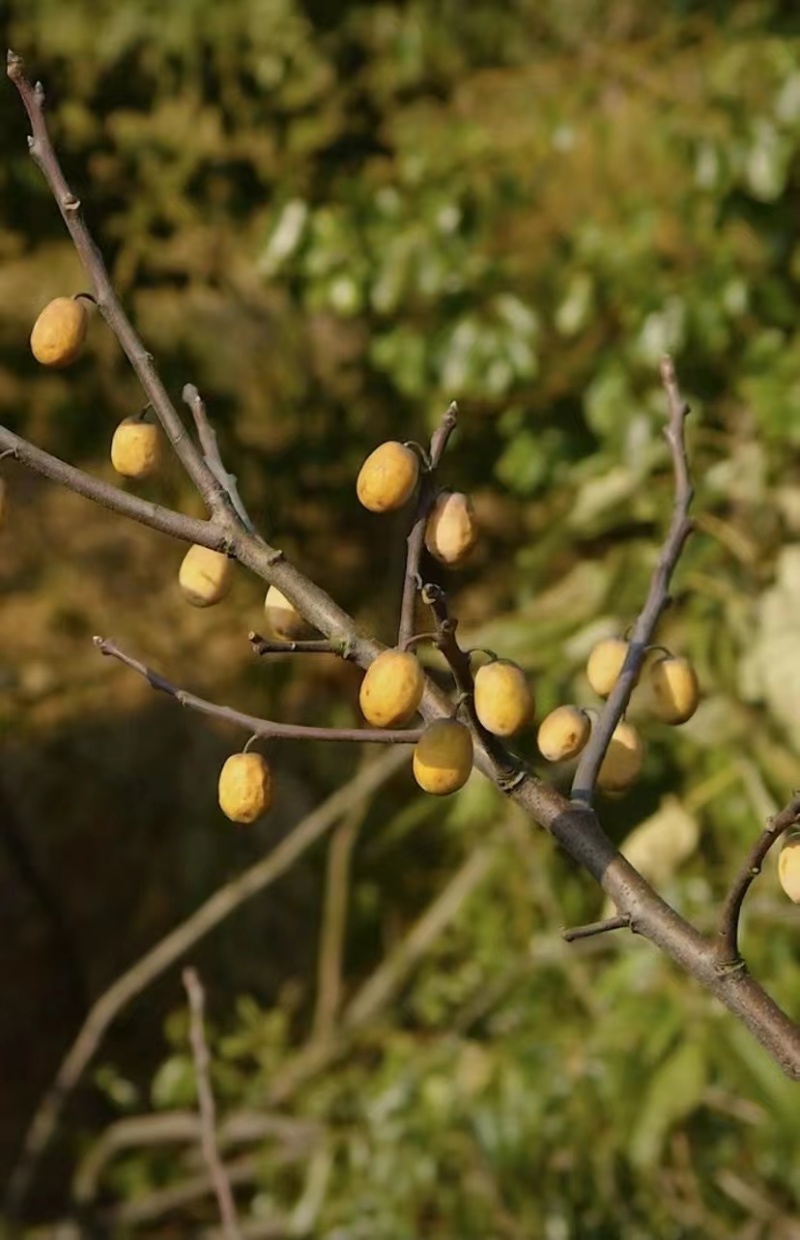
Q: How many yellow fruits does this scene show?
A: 15